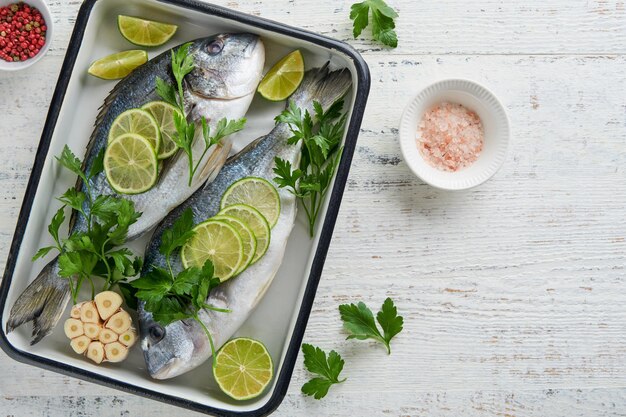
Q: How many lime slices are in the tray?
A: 11